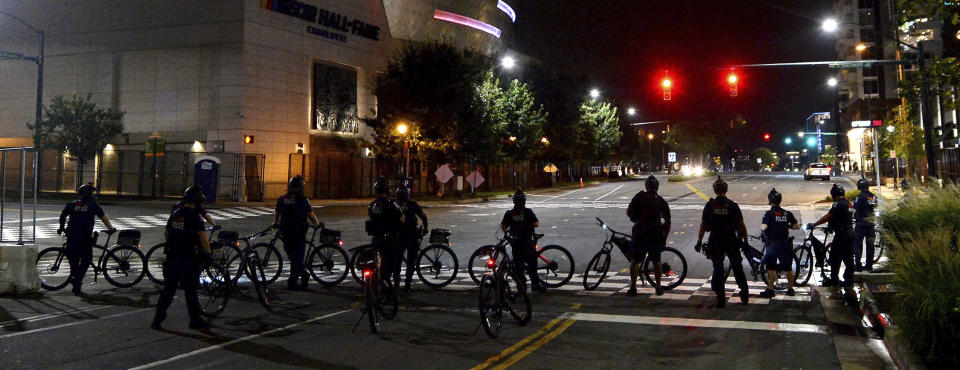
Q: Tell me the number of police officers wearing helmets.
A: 12